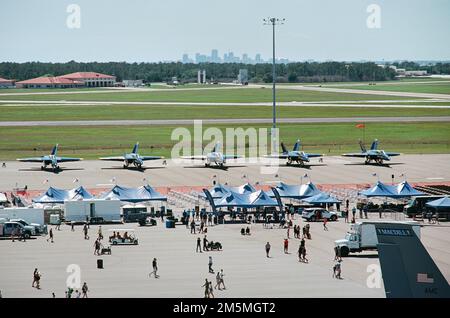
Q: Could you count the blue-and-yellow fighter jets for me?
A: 5